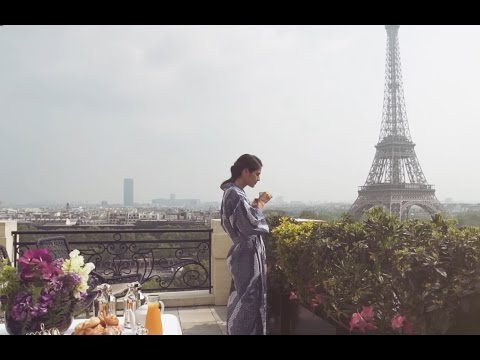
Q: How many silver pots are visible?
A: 2